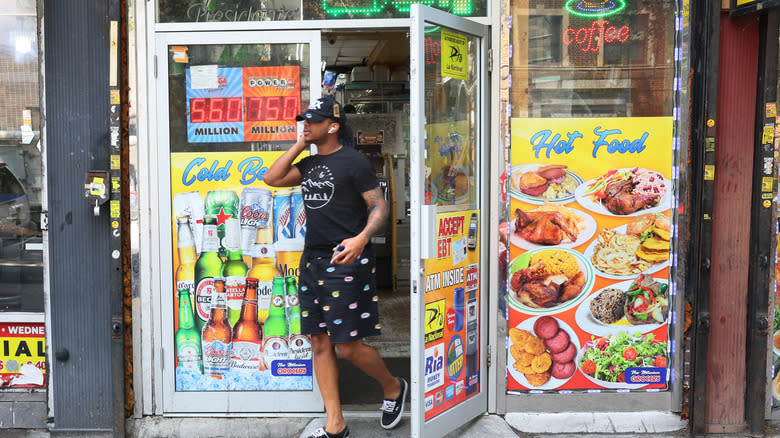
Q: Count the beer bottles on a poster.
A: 9